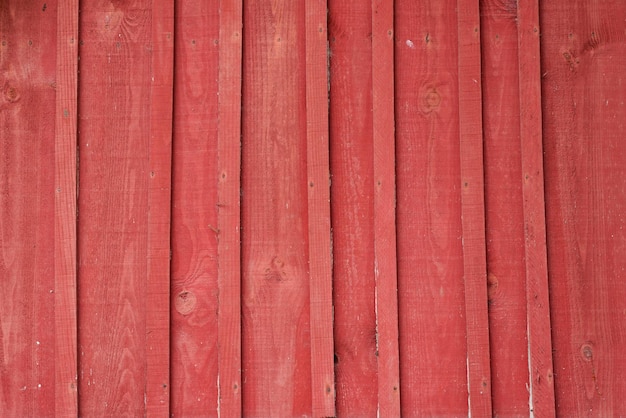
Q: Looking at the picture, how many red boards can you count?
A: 15